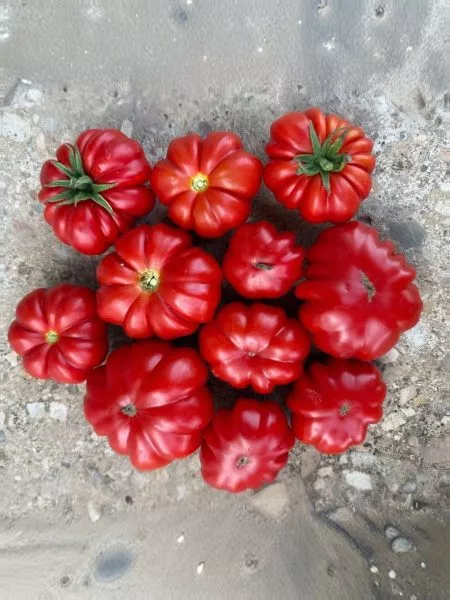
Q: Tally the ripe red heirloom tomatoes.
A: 11